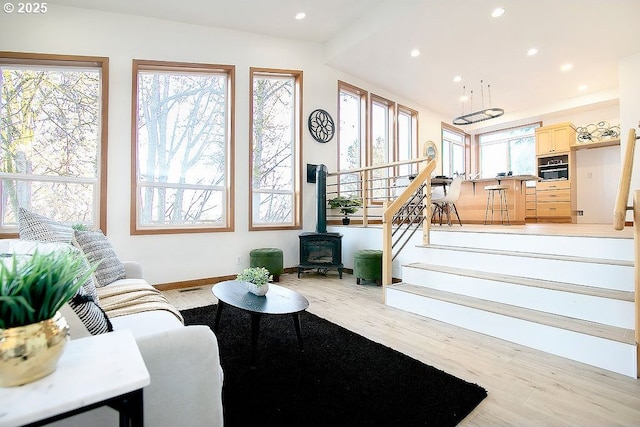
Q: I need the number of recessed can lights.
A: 8